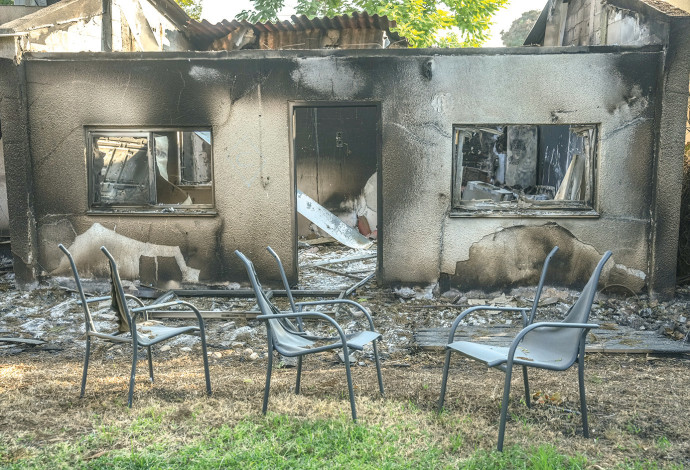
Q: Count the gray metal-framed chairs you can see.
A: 3